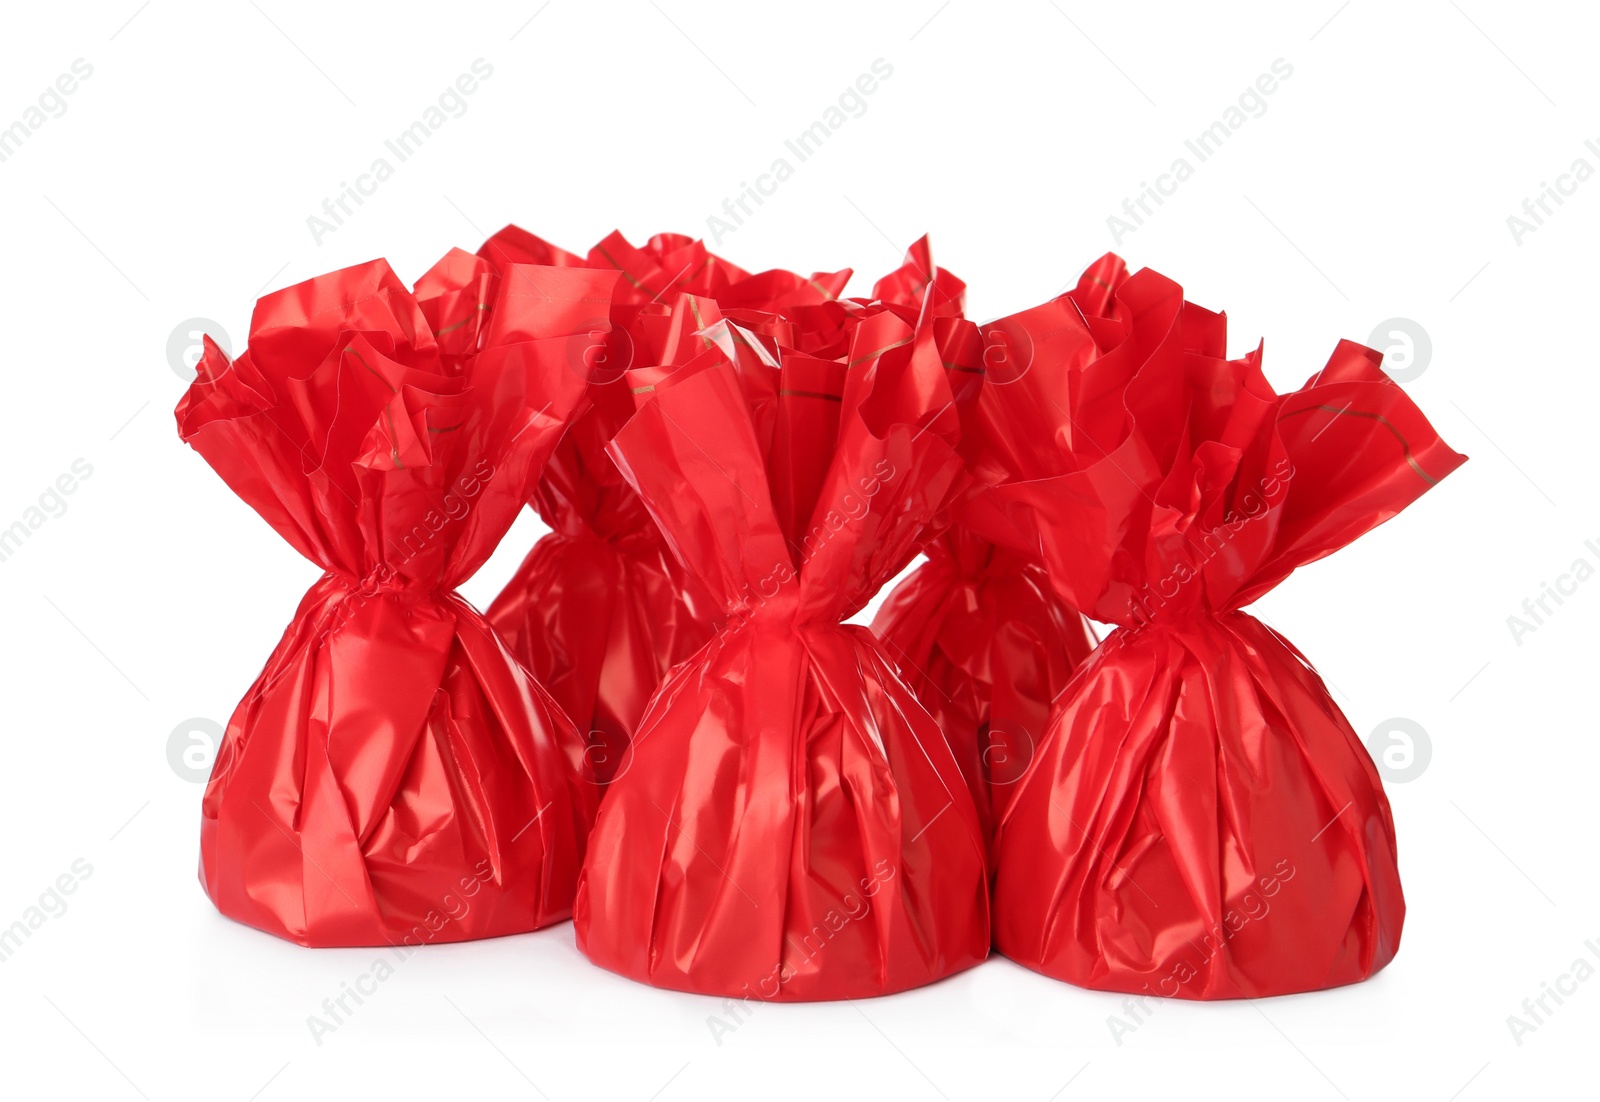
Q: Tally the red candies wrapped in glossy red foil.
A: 5